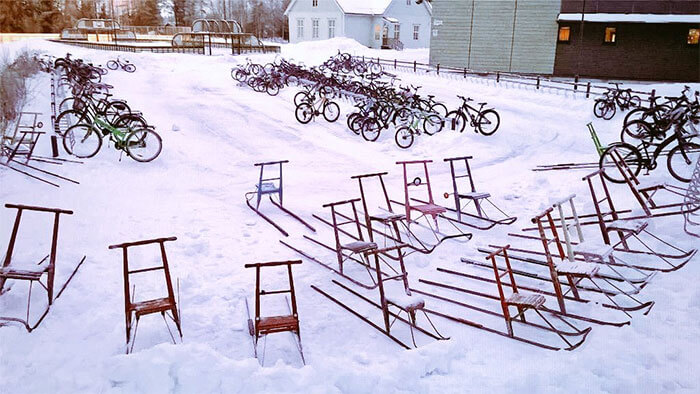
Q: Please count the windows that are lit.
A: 3